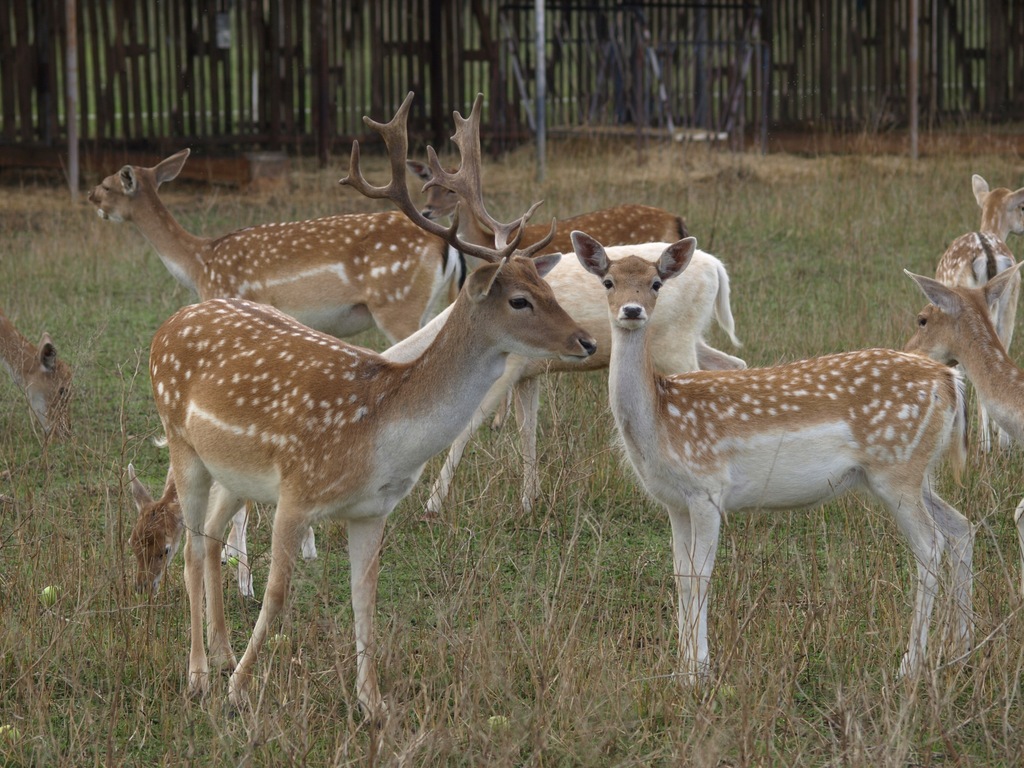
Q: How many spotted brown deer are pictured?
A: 8